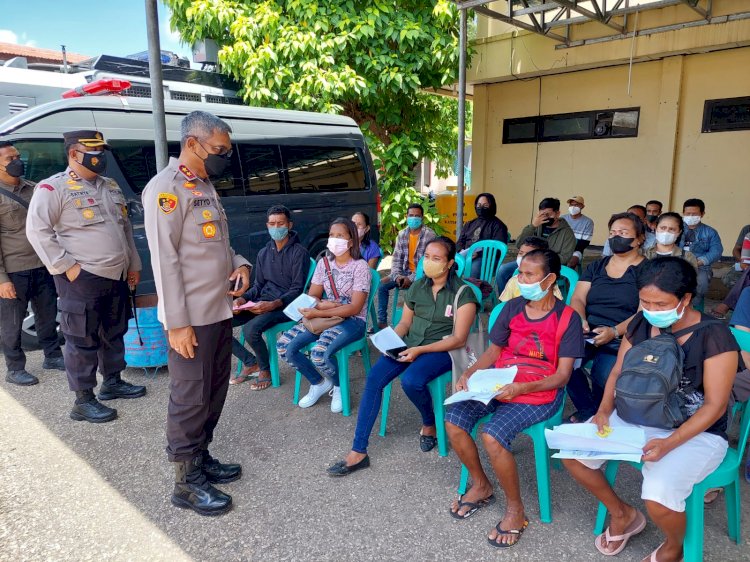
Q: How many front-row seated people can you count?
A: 5